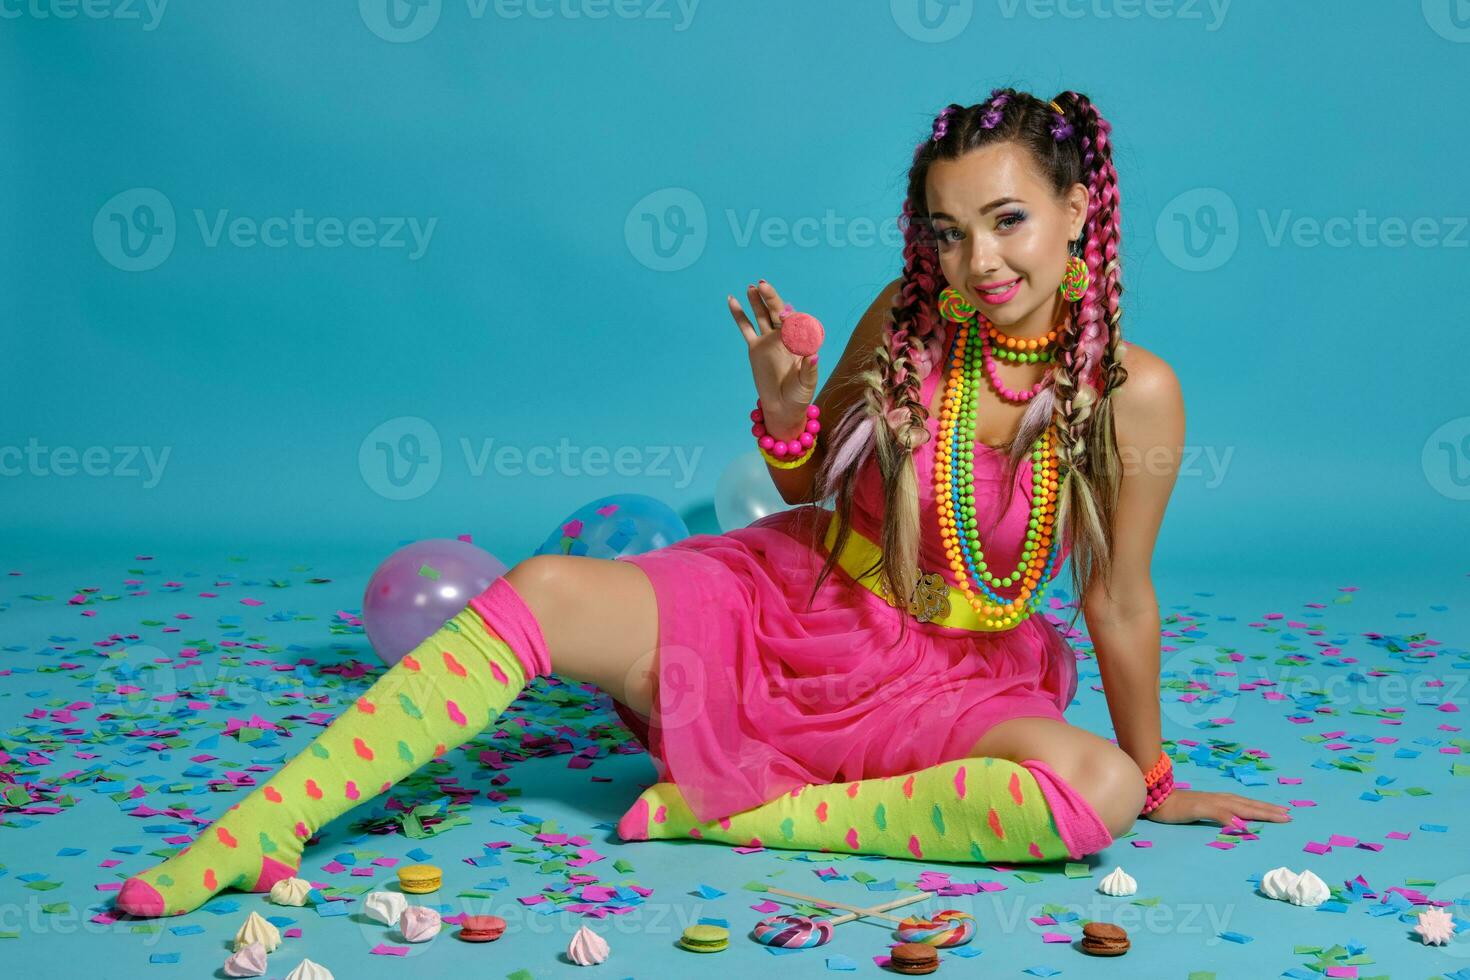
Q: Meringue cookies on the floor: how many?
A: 11